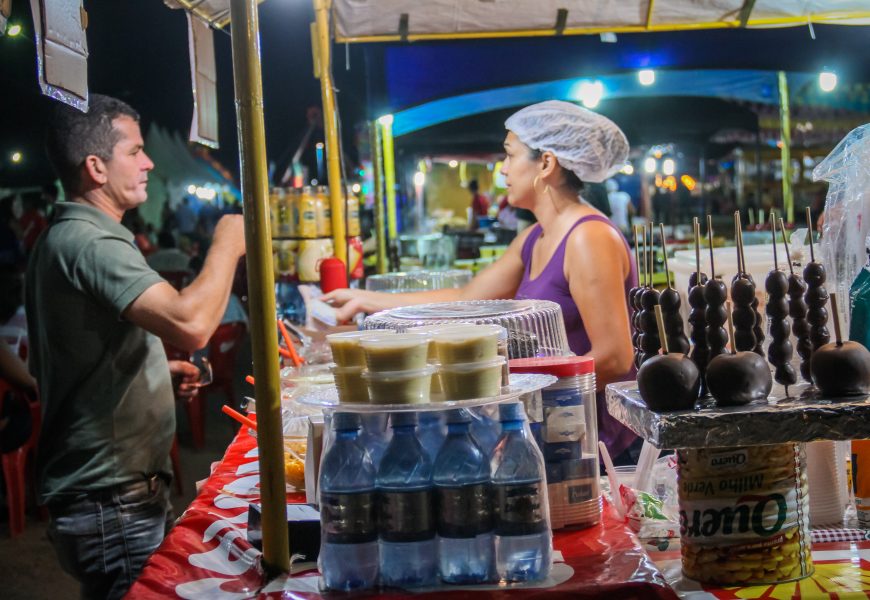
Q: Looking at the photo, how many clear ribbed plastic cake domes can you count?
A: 2